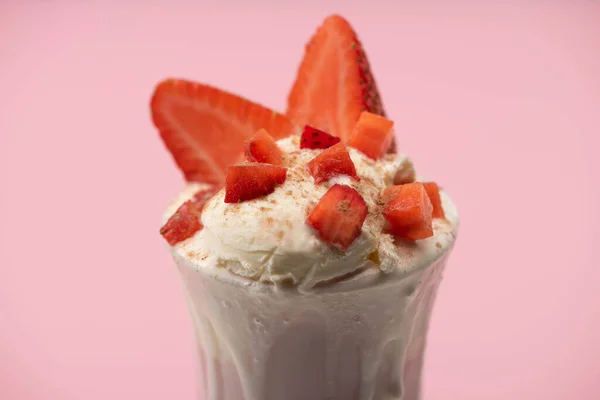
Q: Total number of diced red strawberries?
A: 9